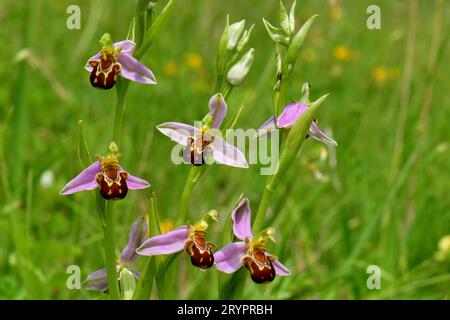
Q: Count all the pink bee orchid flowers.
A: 7